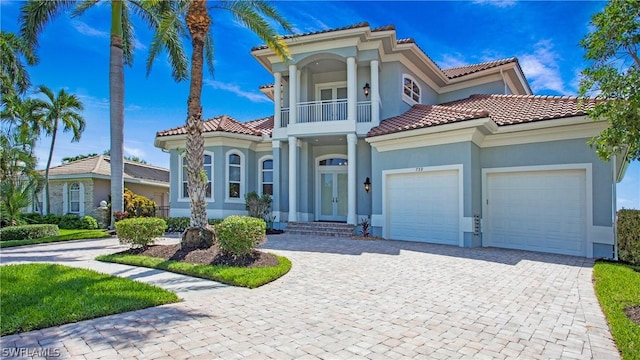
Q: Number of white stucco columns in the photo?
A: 6